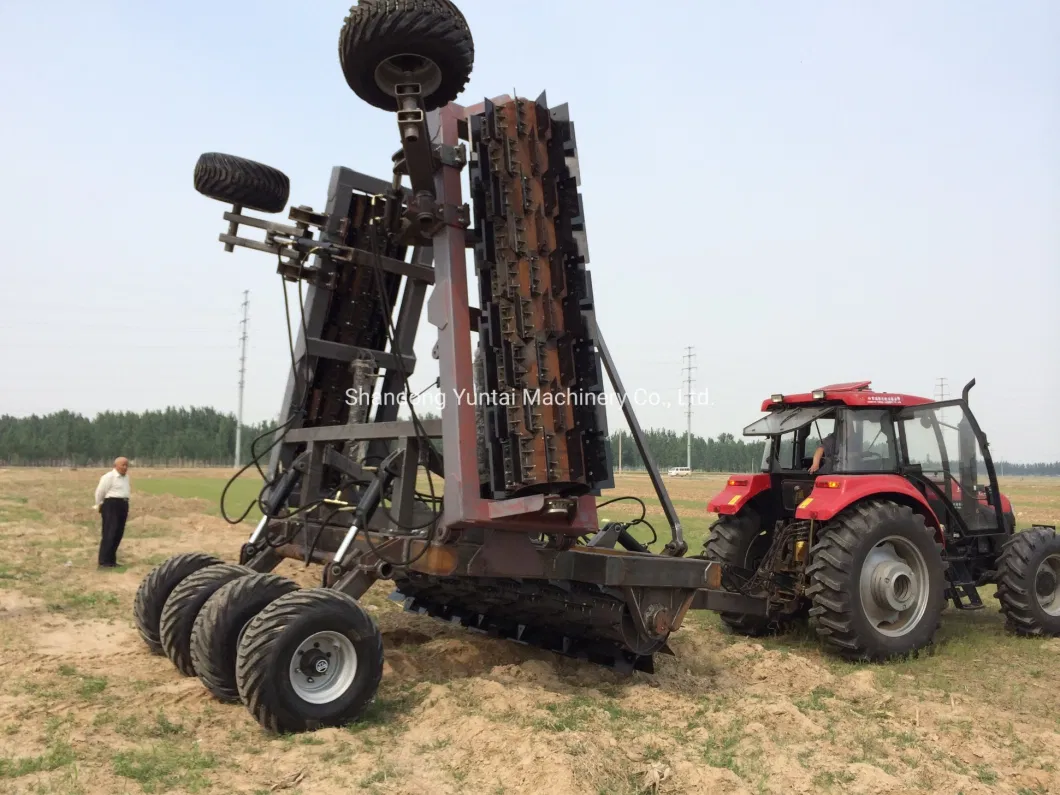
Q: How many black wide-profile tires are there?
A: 6